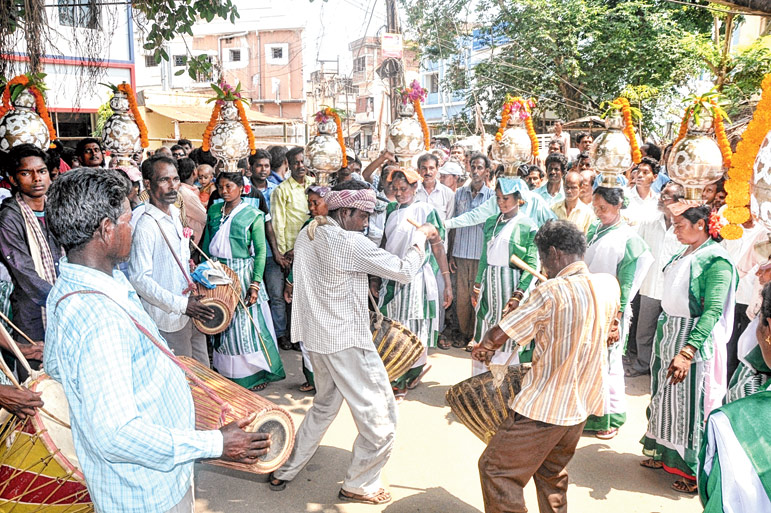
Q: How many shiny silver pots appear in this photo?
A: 9